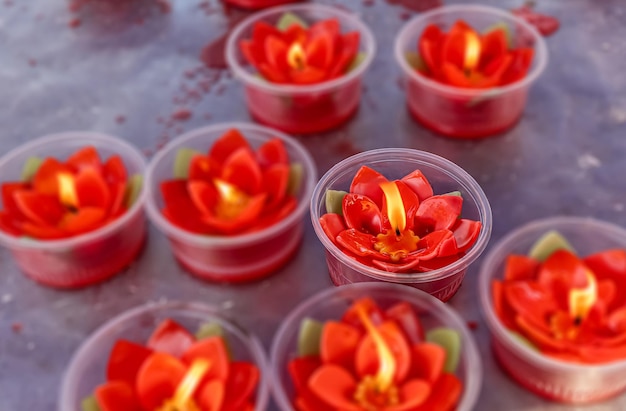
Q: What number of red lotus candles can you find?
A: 8